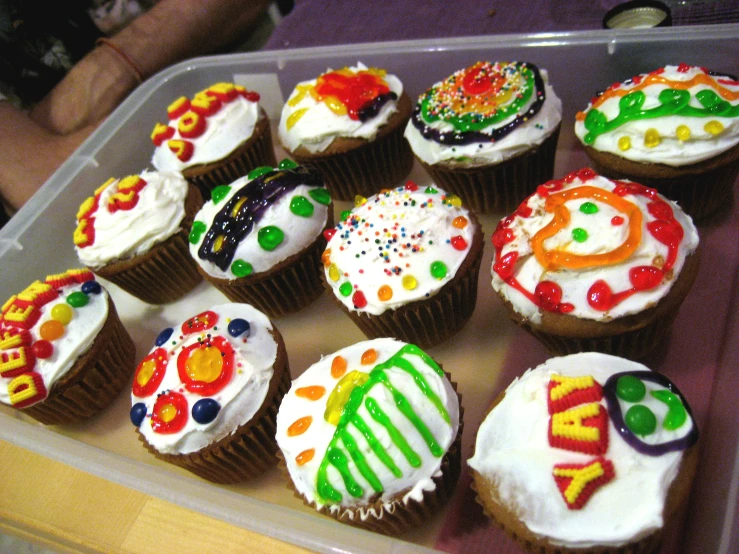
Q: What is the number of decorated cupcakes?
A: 12